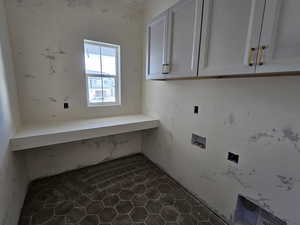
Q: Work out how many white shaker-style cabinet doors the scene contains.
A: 4